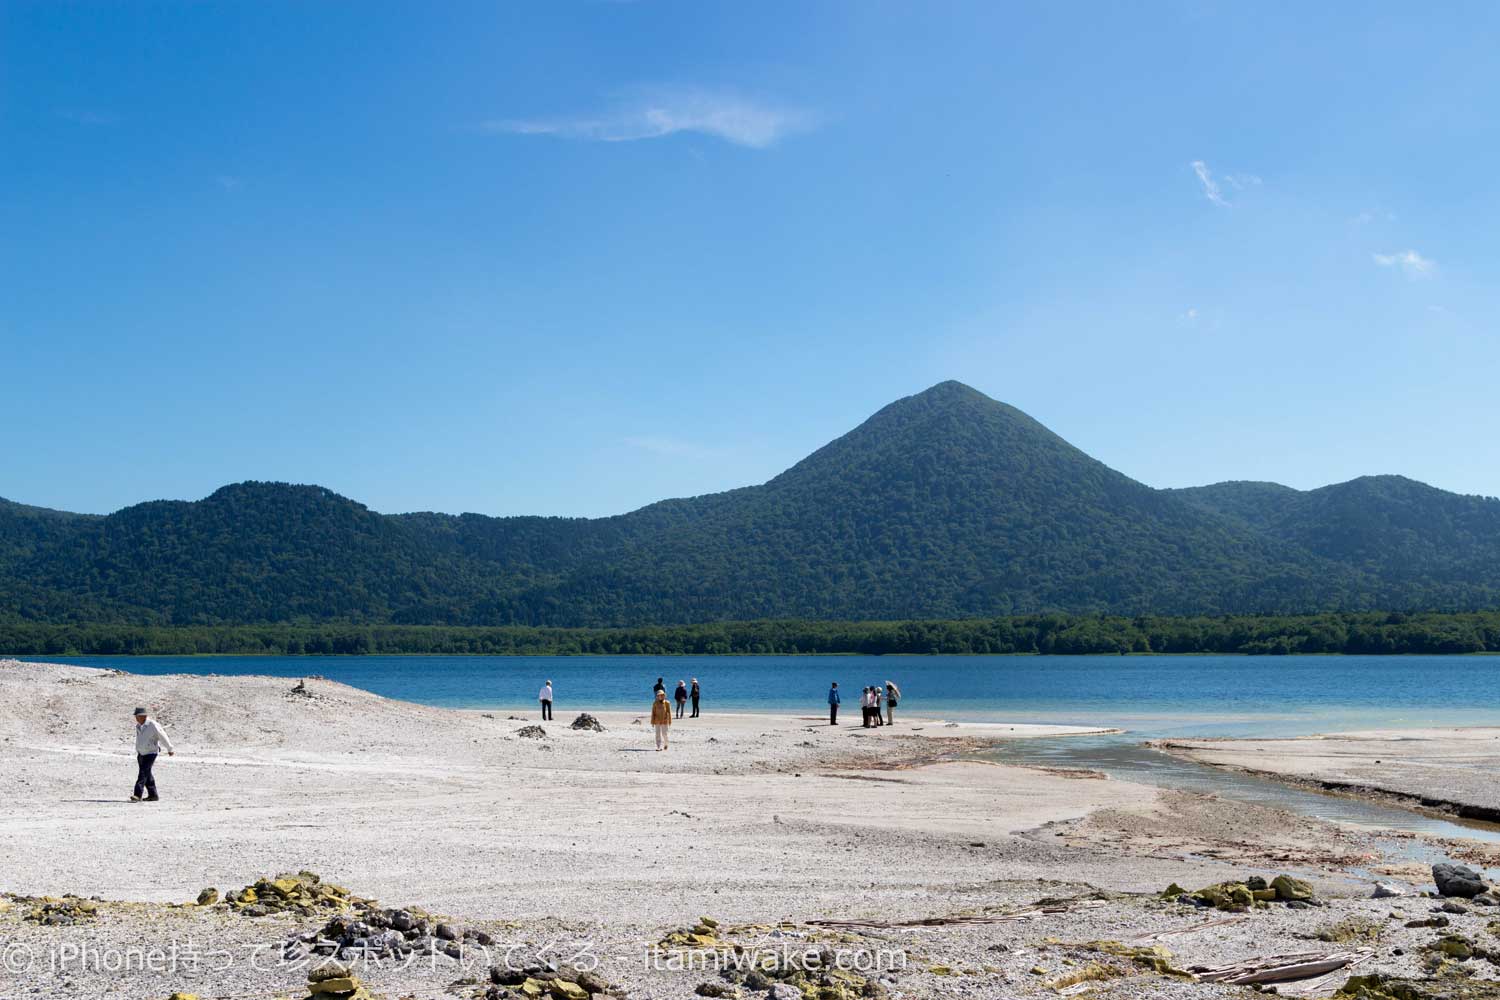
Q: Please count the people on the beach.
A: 11